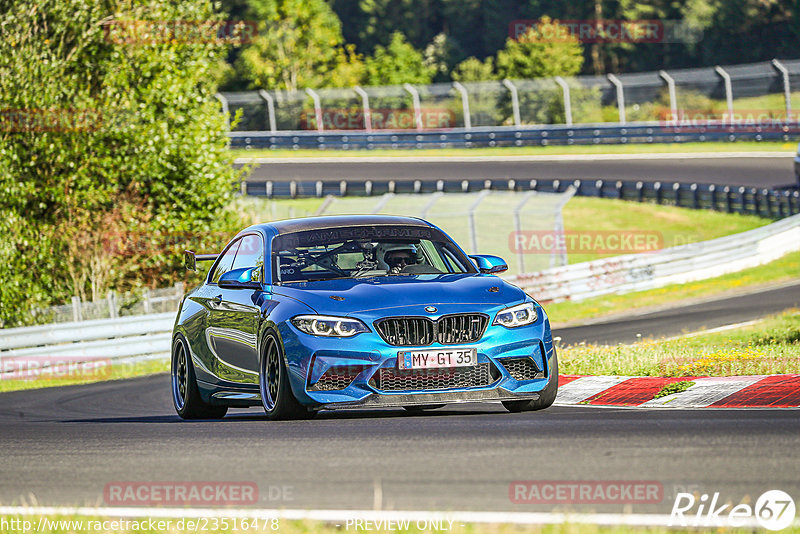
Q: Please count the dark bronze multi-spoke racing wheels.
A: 2